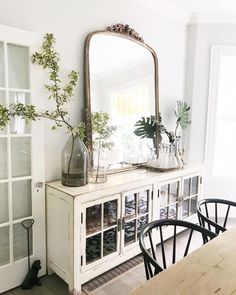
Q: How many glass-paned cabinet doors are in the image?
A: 4